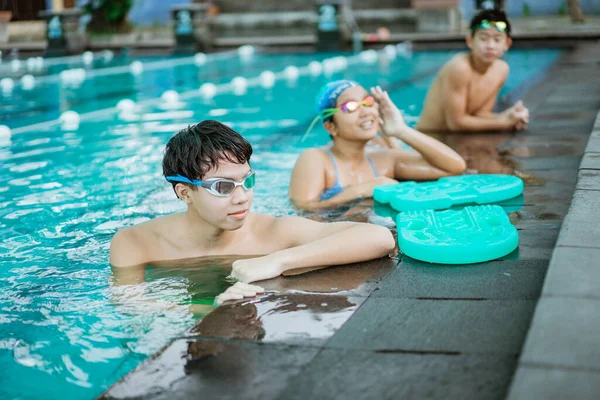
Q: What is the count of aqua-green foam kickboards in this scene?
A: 2